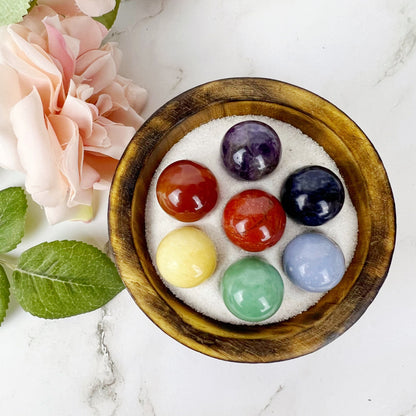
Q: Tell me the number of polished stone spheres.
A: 7